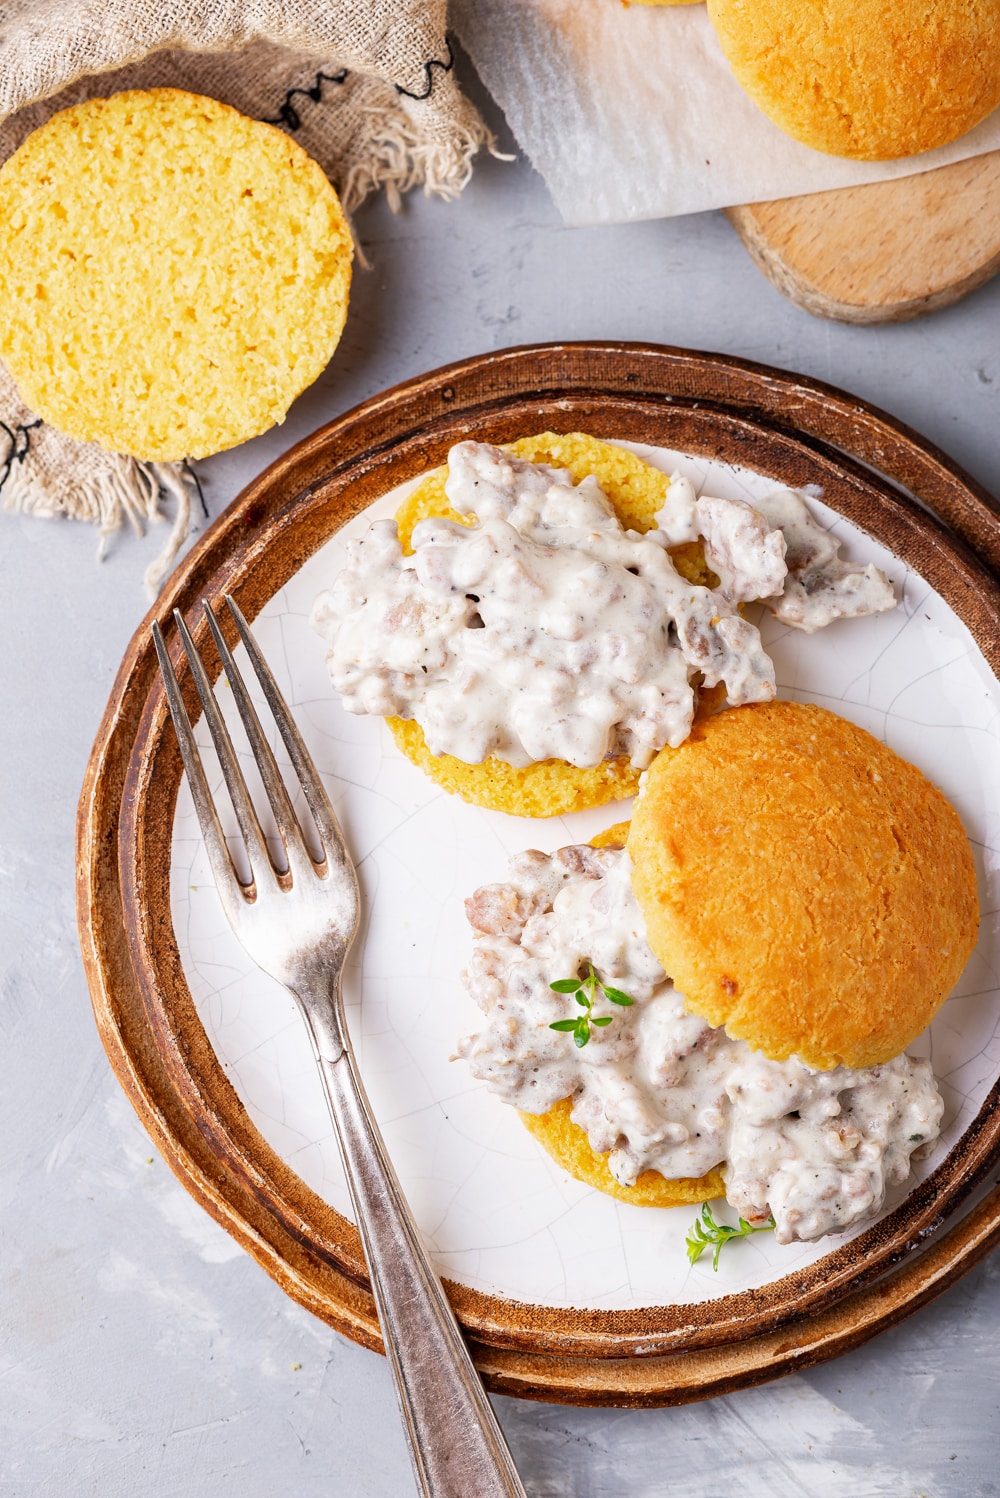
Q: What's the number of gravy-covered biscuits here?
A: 2